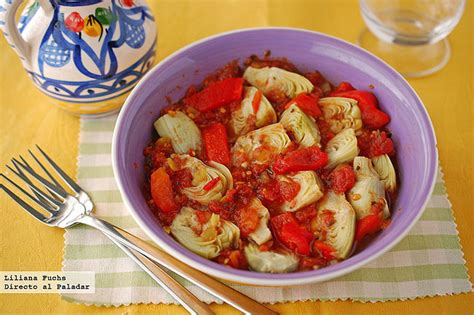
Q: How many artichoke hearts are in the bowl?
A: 15